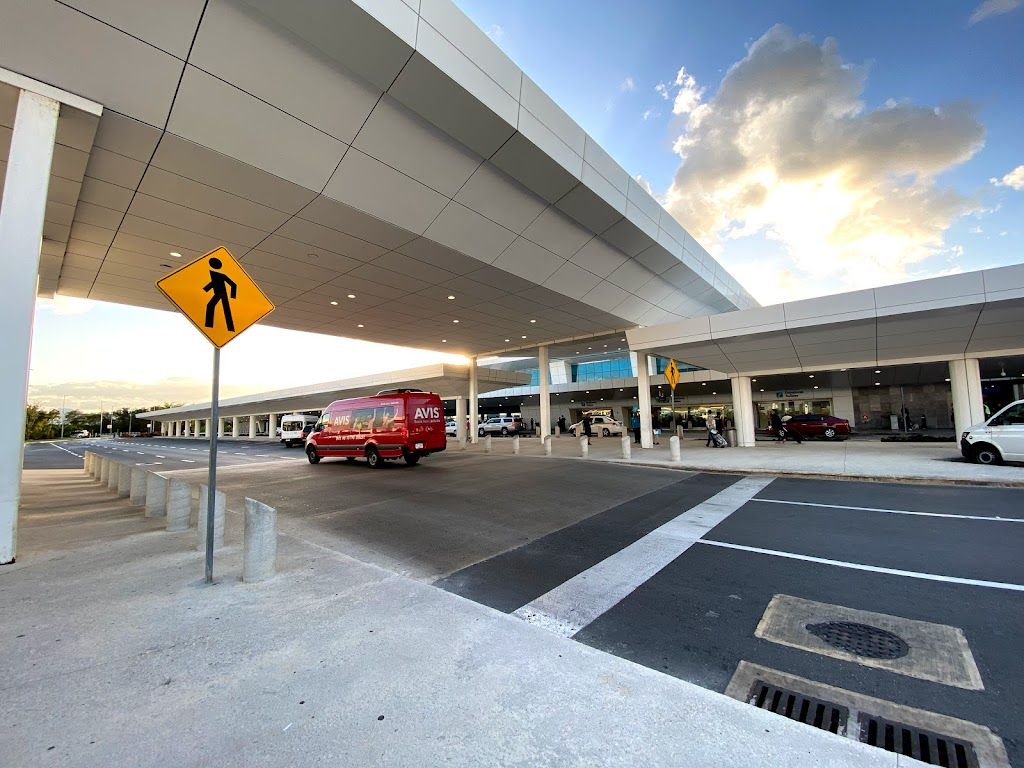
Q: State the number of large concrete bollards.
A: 11